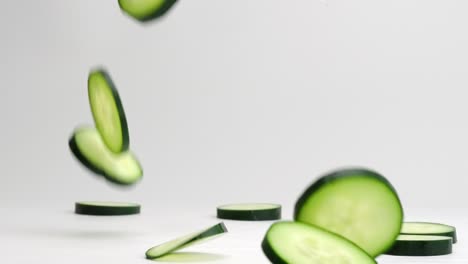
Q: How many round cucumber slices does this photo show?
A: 10